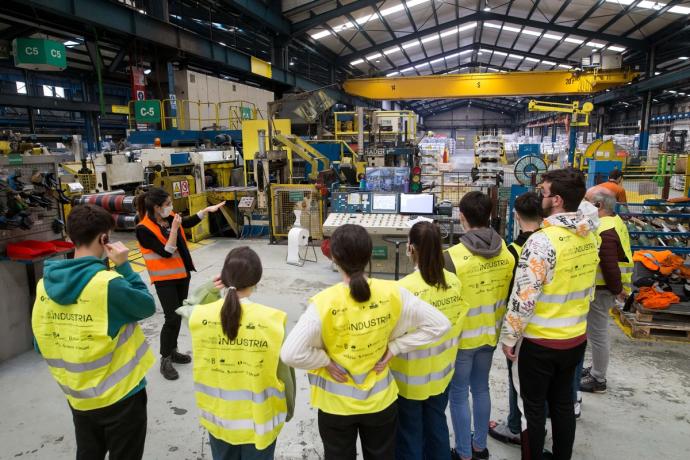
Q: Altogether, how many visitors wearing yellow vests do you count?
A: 8